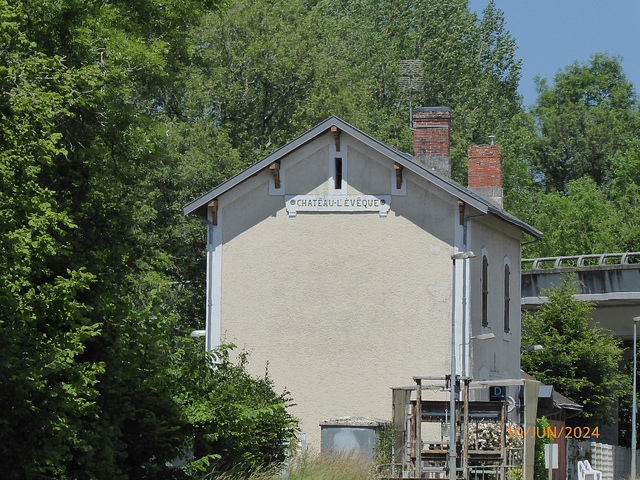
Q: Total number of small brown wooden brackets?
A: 5